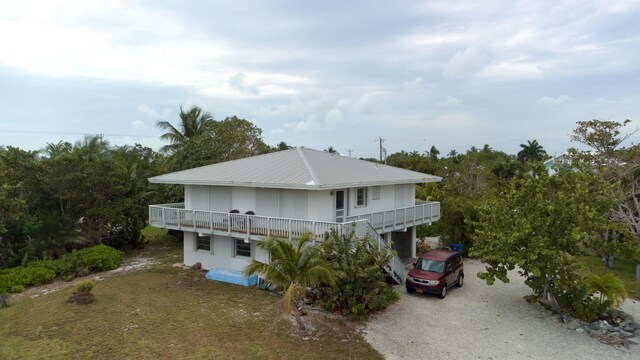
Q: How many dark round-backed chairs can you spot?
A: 2